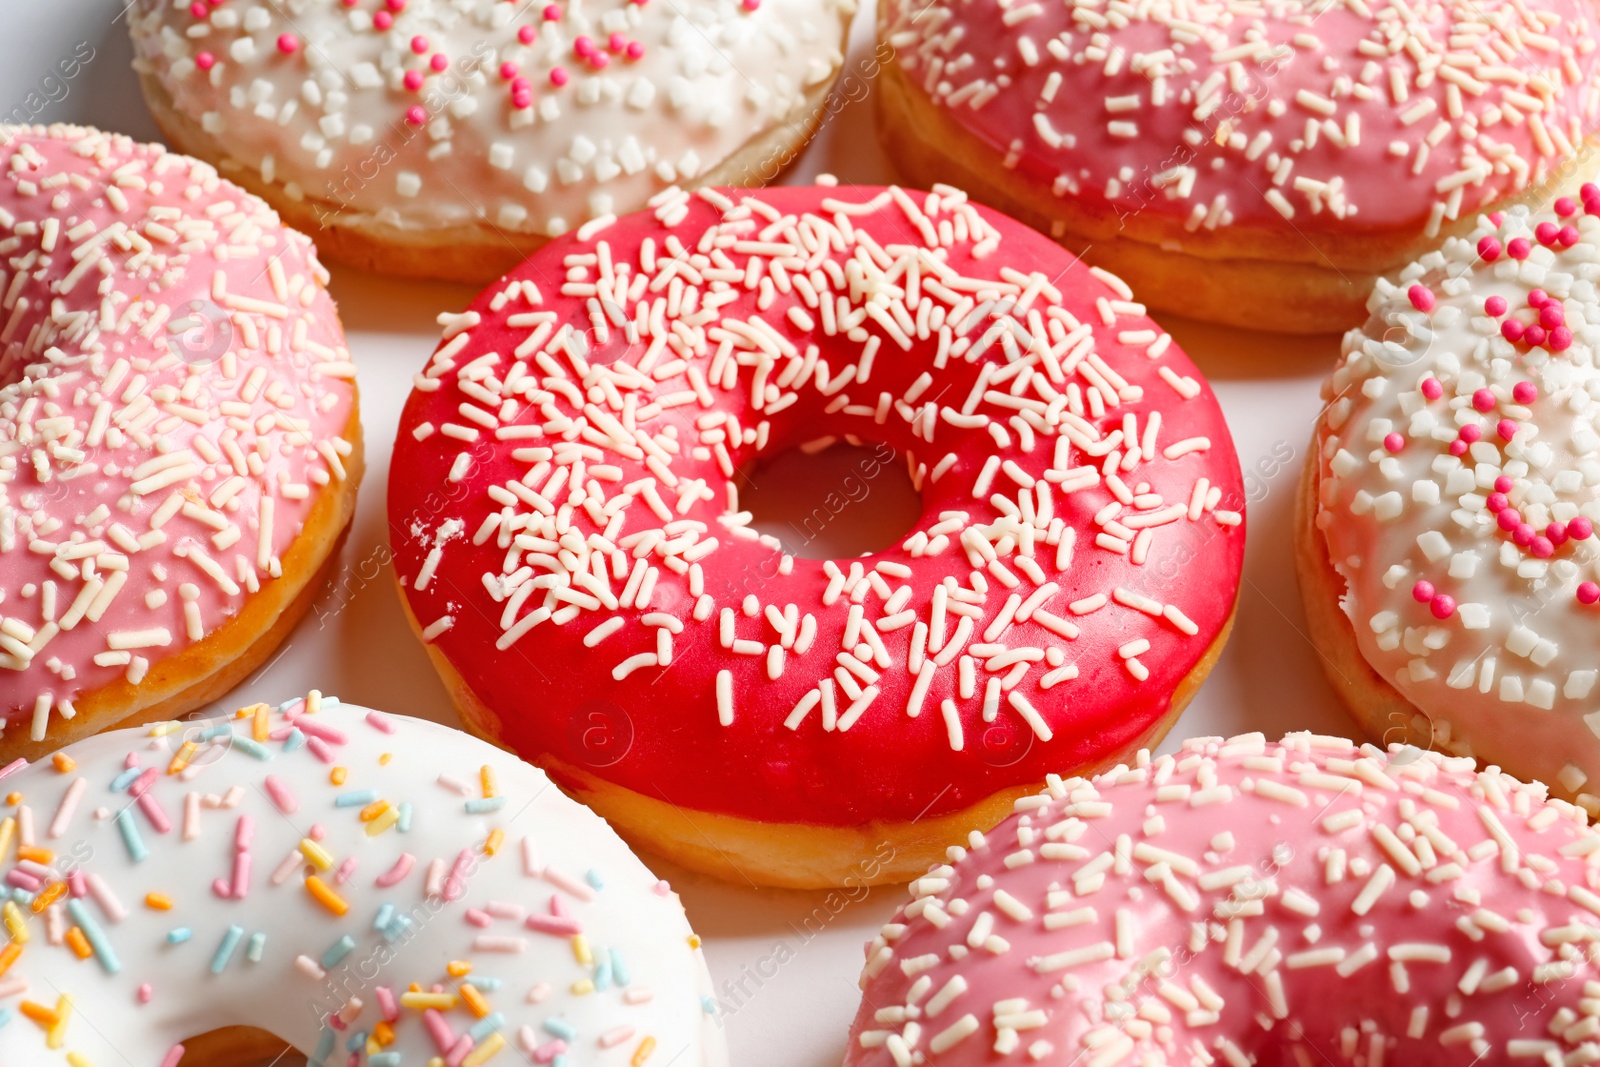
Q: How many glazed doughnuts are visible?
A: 7